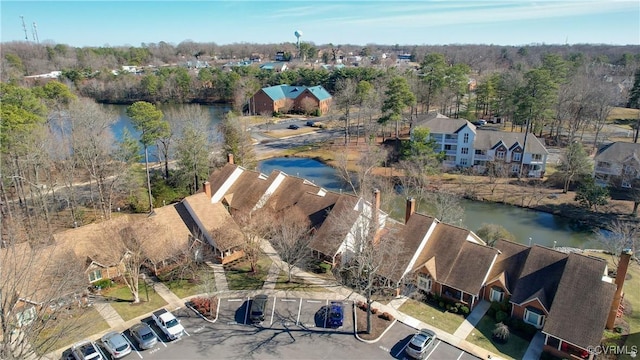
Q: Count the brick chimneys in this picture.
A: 5